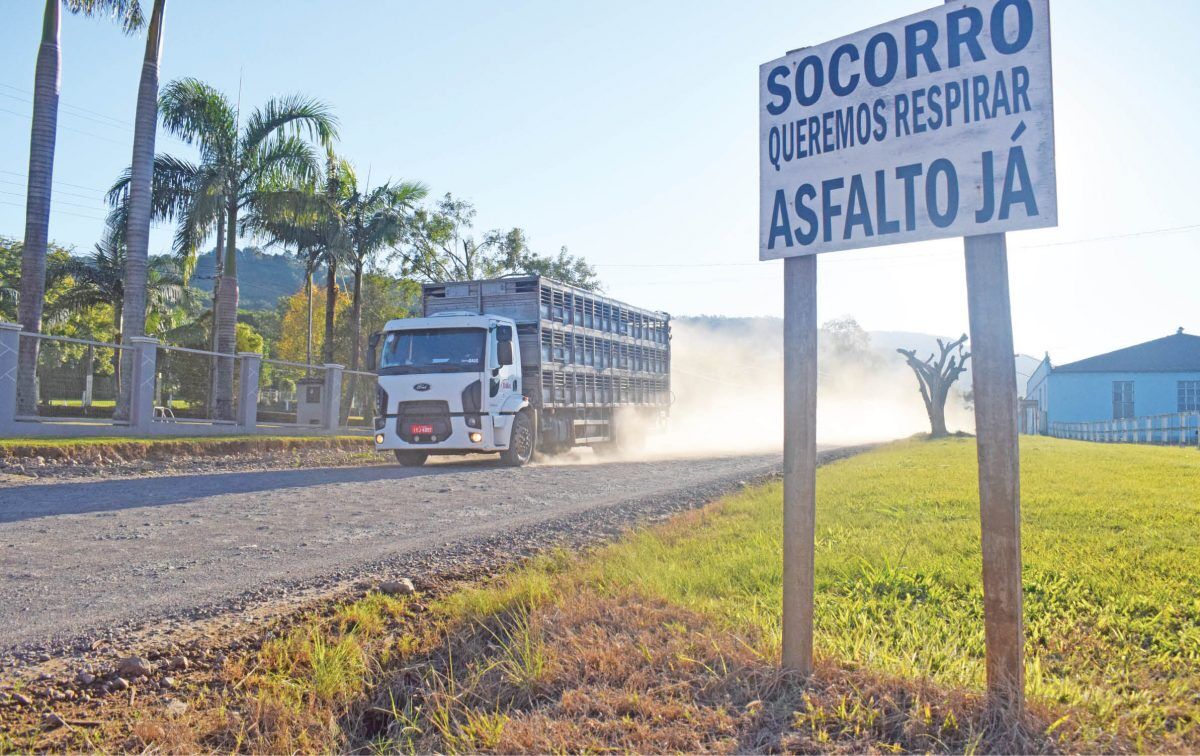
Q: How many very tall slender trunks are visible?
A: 2